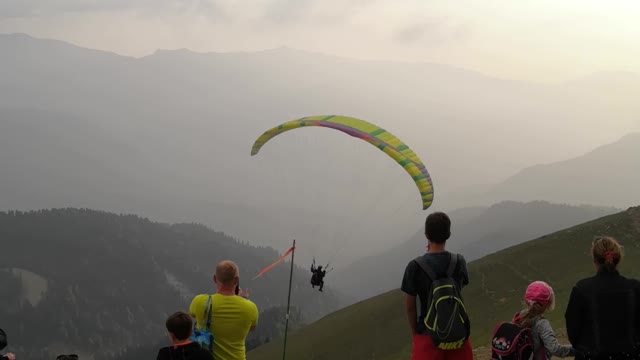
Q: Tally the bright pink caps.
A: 1